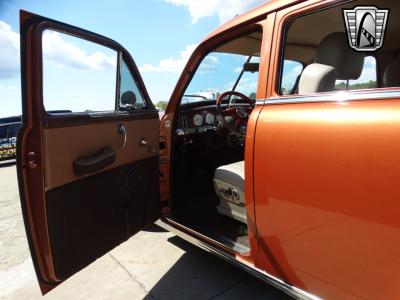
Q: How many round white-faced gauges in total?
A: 2